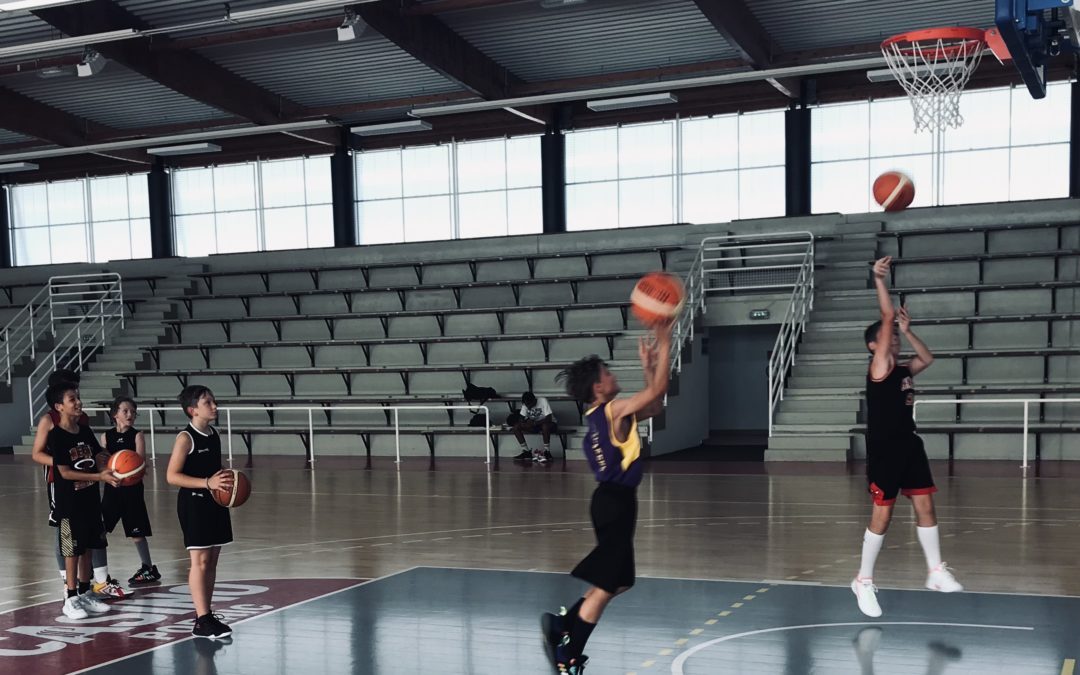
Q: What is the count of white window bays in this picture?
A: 5